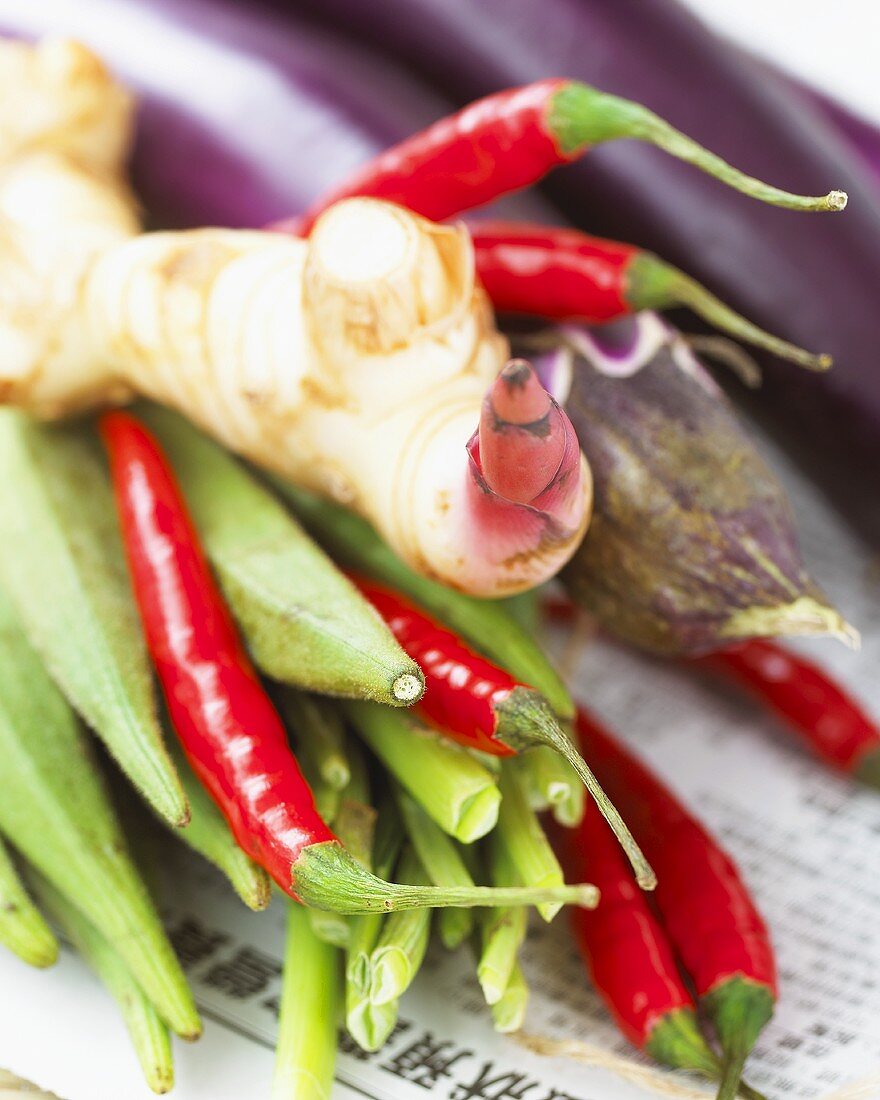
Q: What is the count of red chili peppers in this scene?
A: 7